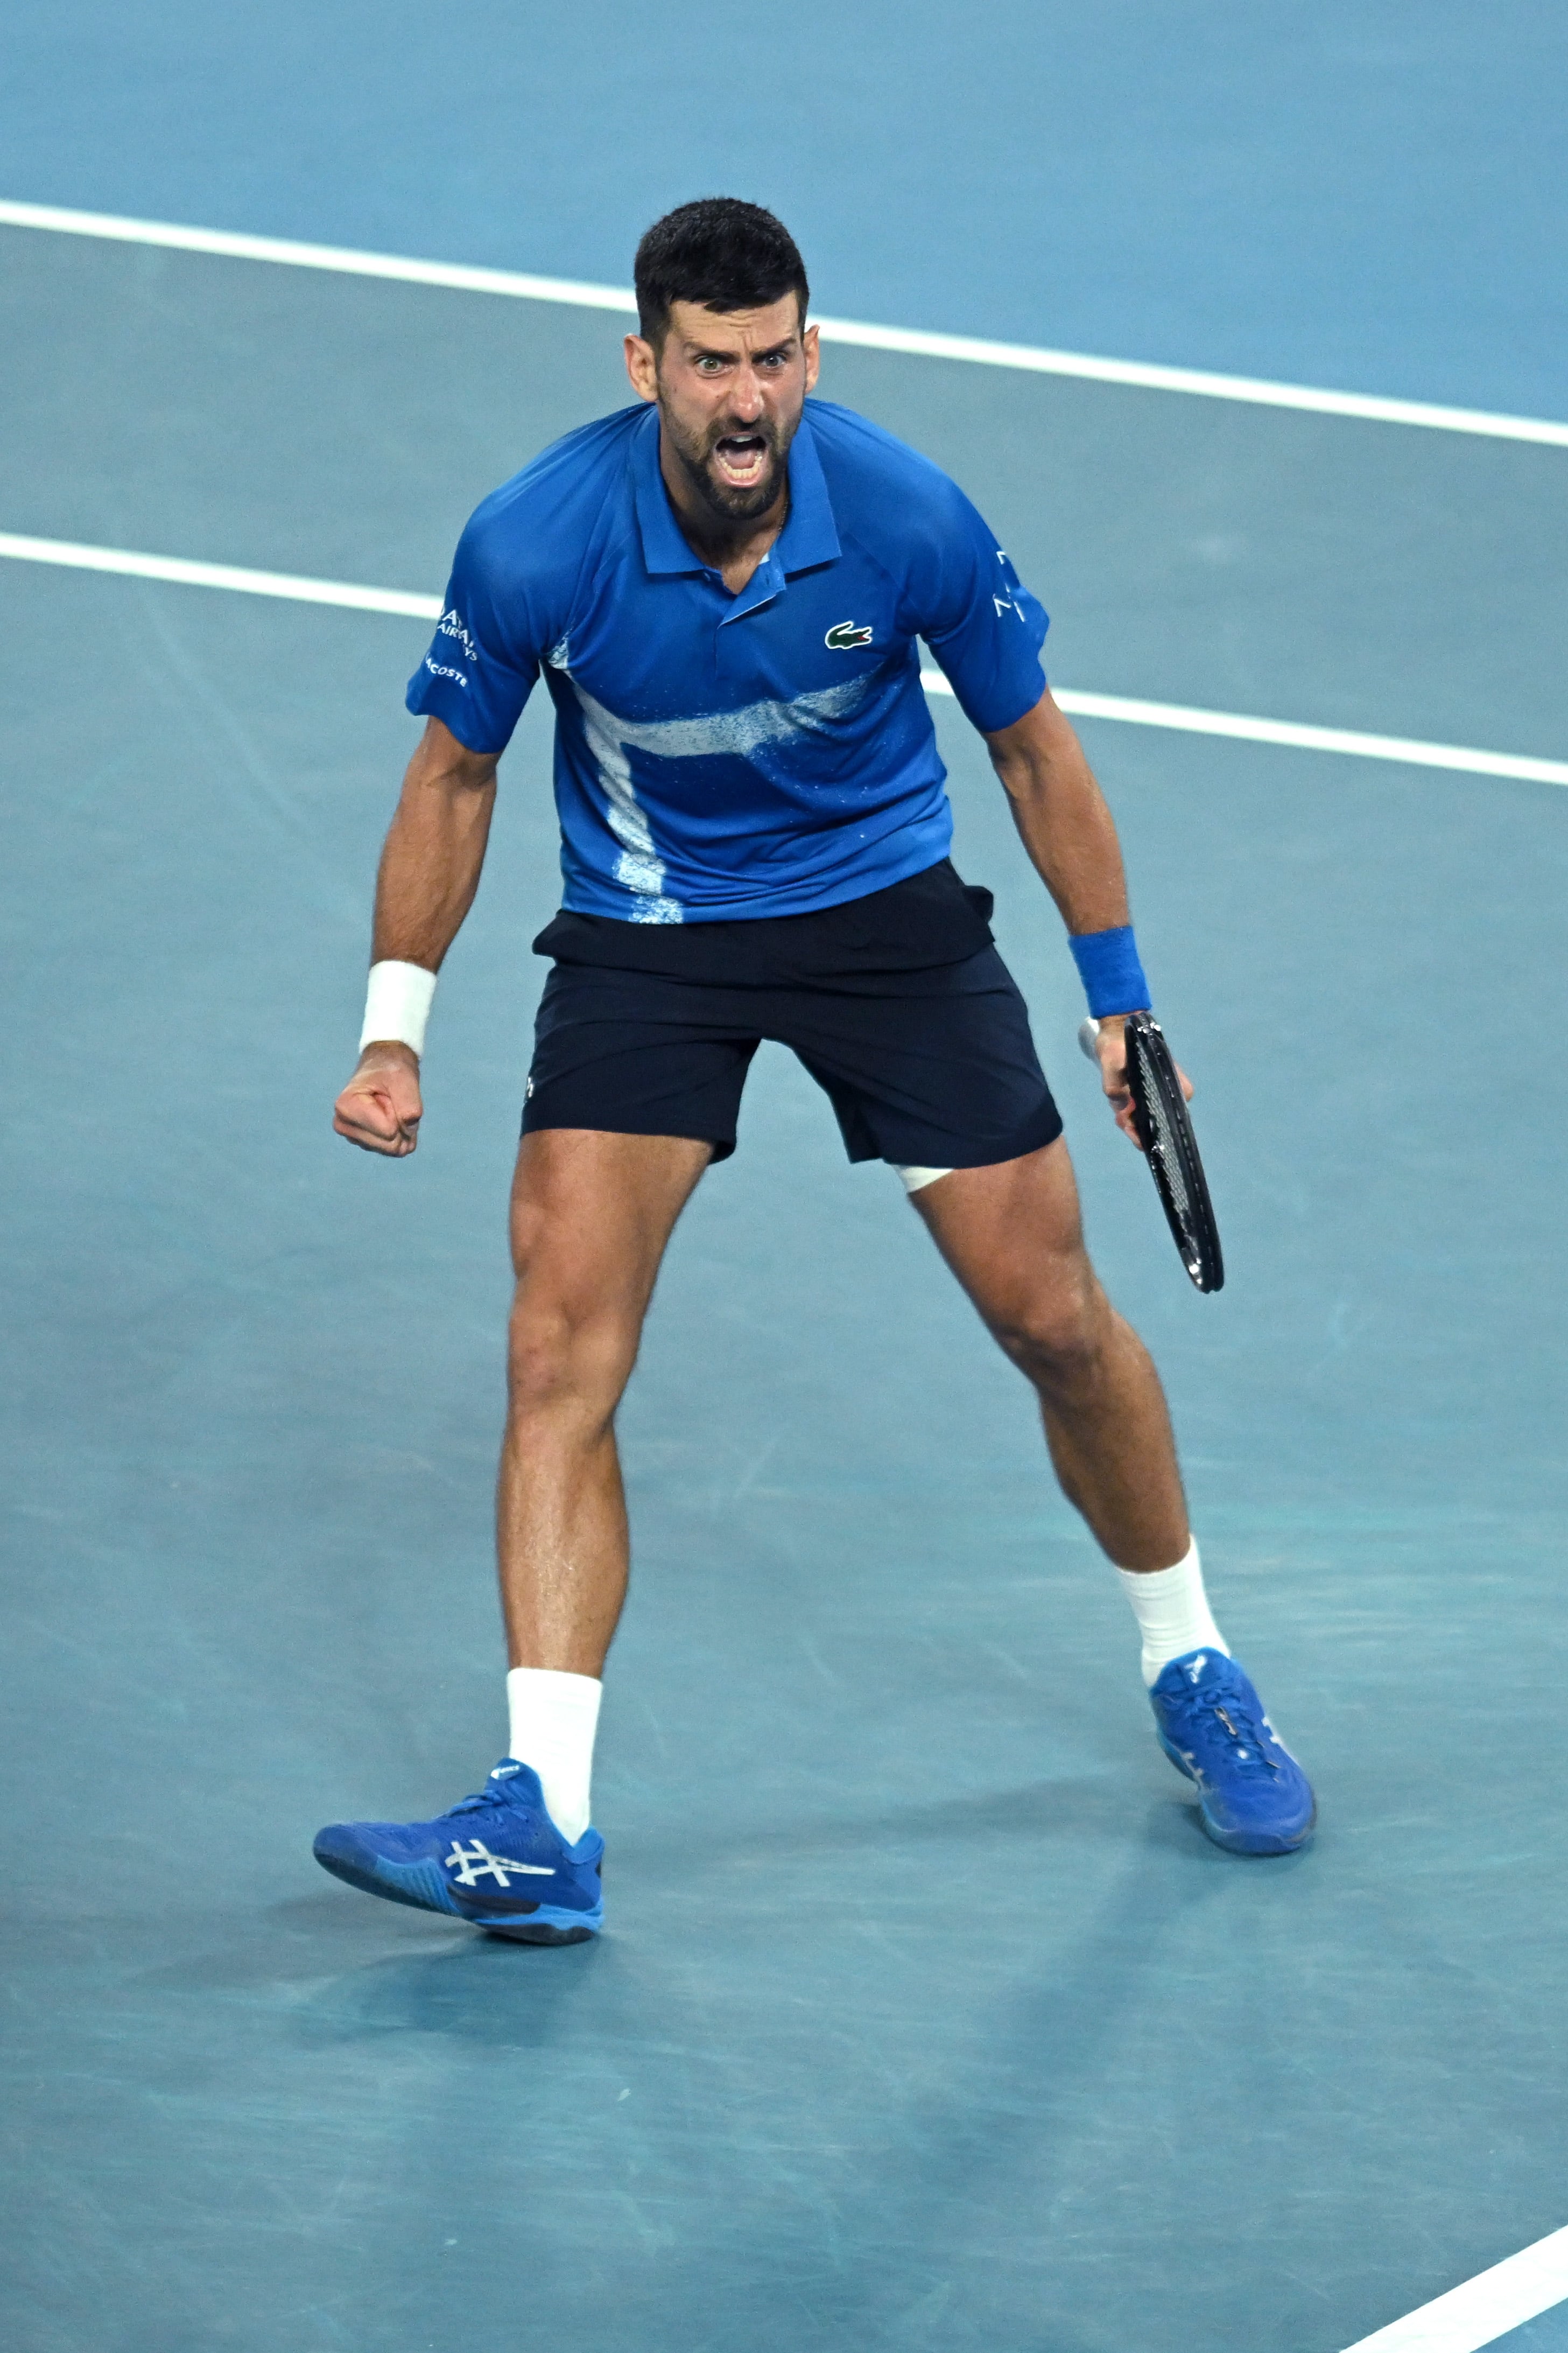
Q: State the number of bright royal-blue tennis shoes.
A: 2